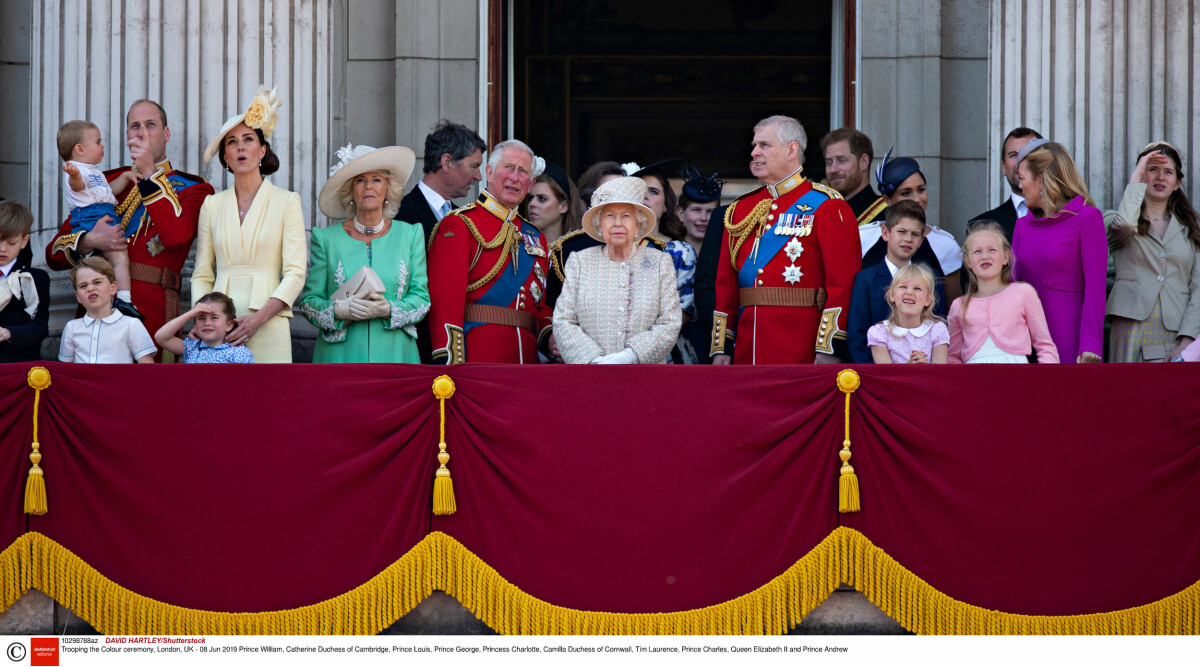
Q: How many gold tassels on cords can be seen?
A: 3